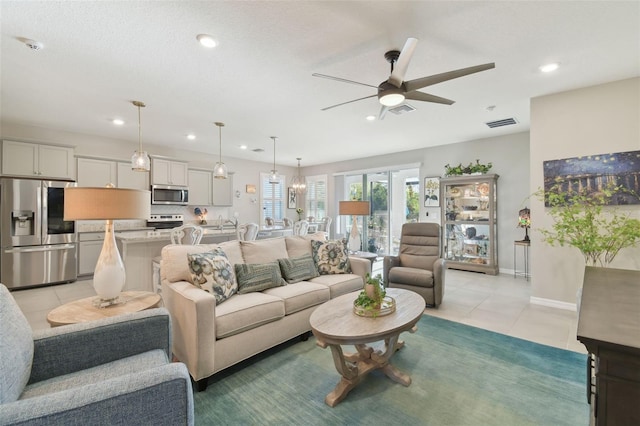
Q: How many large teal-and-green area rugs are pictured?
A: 1